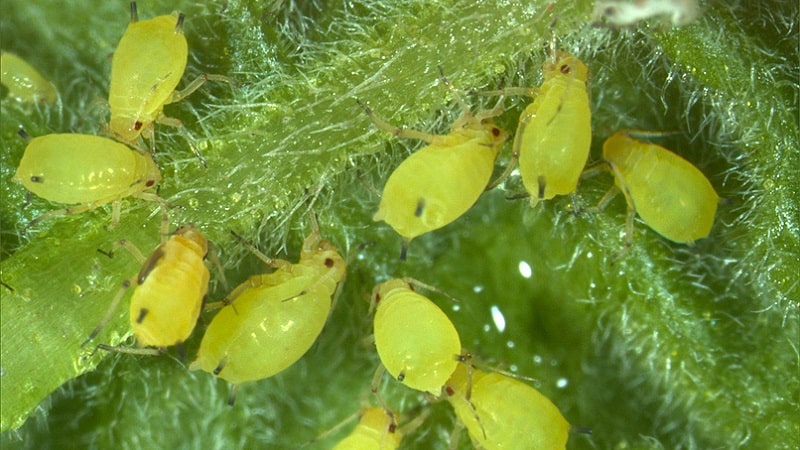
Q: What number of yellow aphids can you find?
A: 11